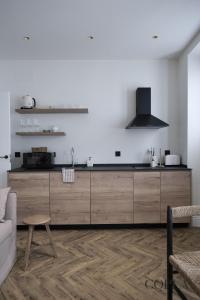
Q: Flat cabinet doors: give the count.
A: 5